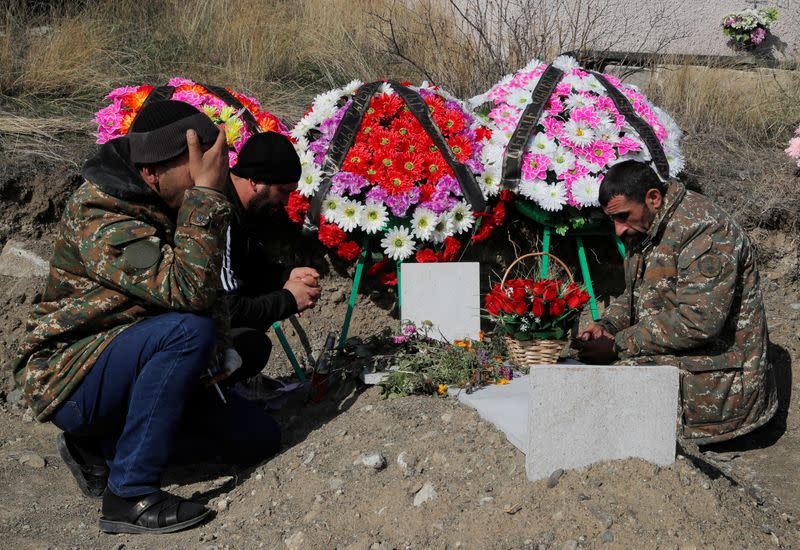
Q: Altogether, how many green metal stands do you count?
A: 3